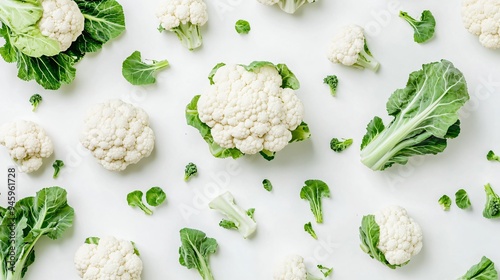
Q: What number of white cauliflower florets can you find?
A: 11